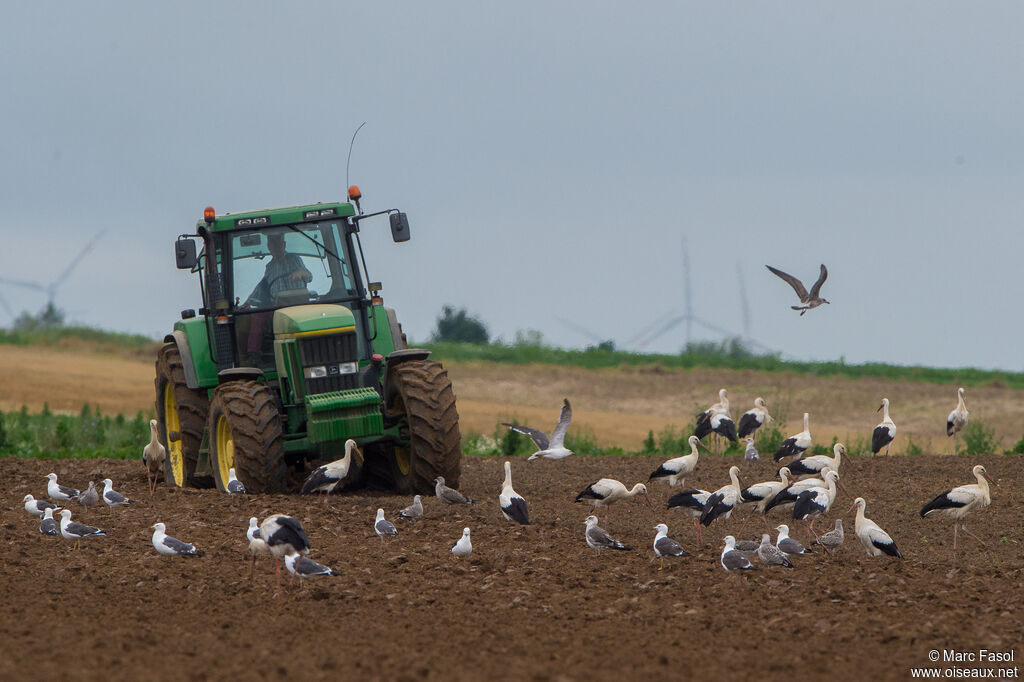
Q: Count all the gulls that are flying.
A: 2